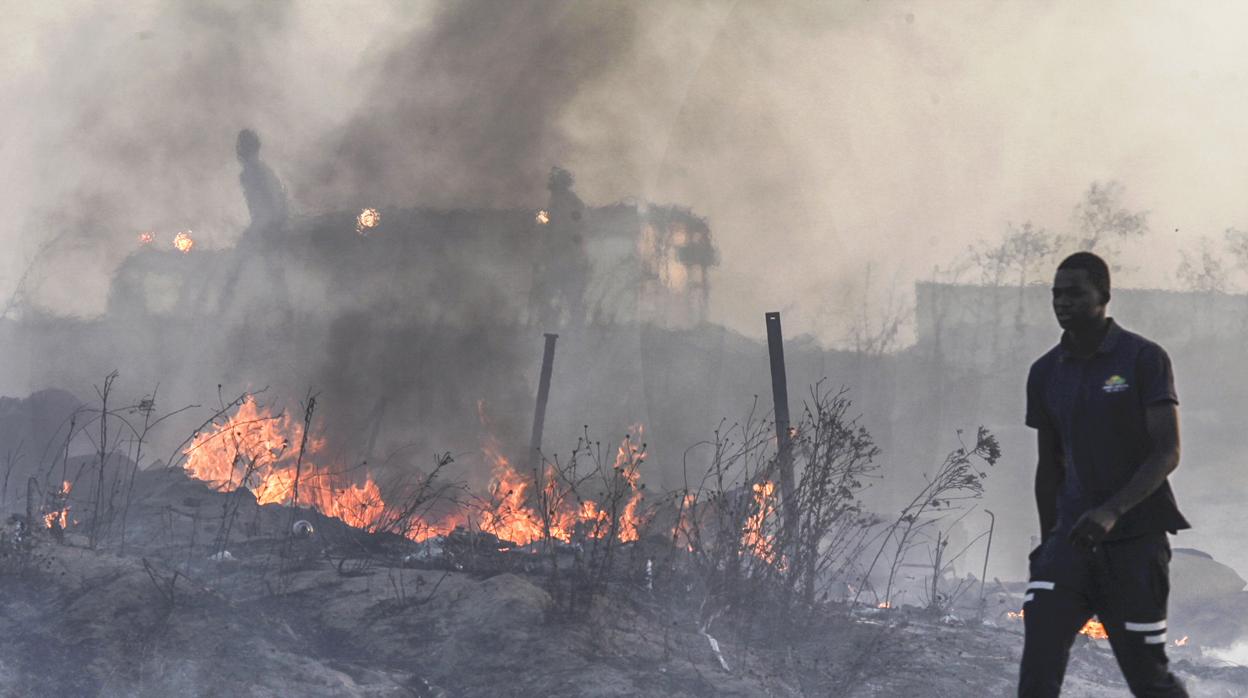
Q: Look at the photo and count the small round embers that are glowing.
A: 4